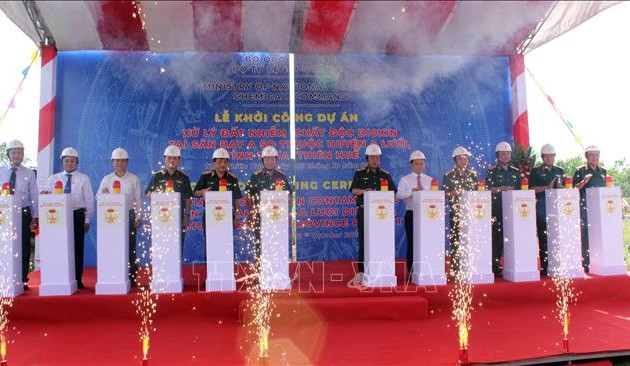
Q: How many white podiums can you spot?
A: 12